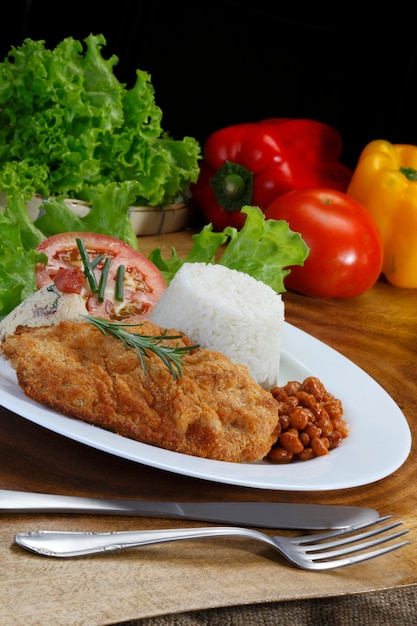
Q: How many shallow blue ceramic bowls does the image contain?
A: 0